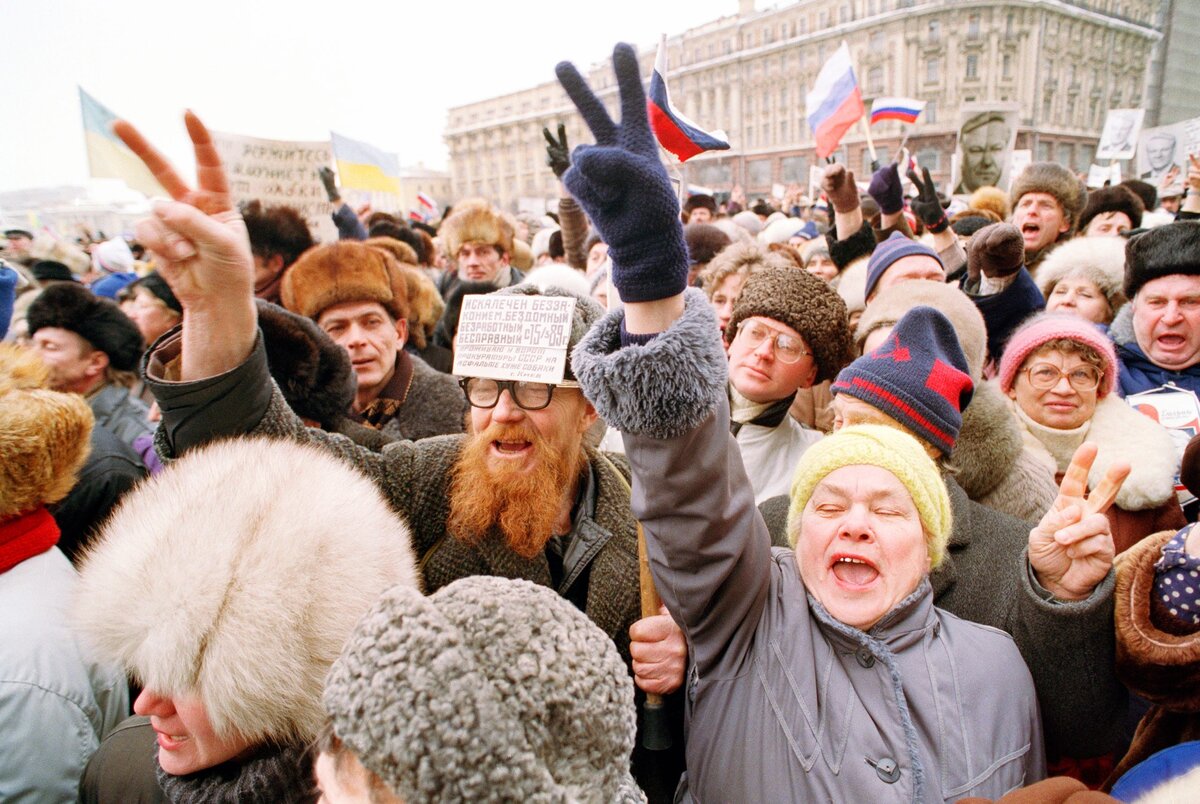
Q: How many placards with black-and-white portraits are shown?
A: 3